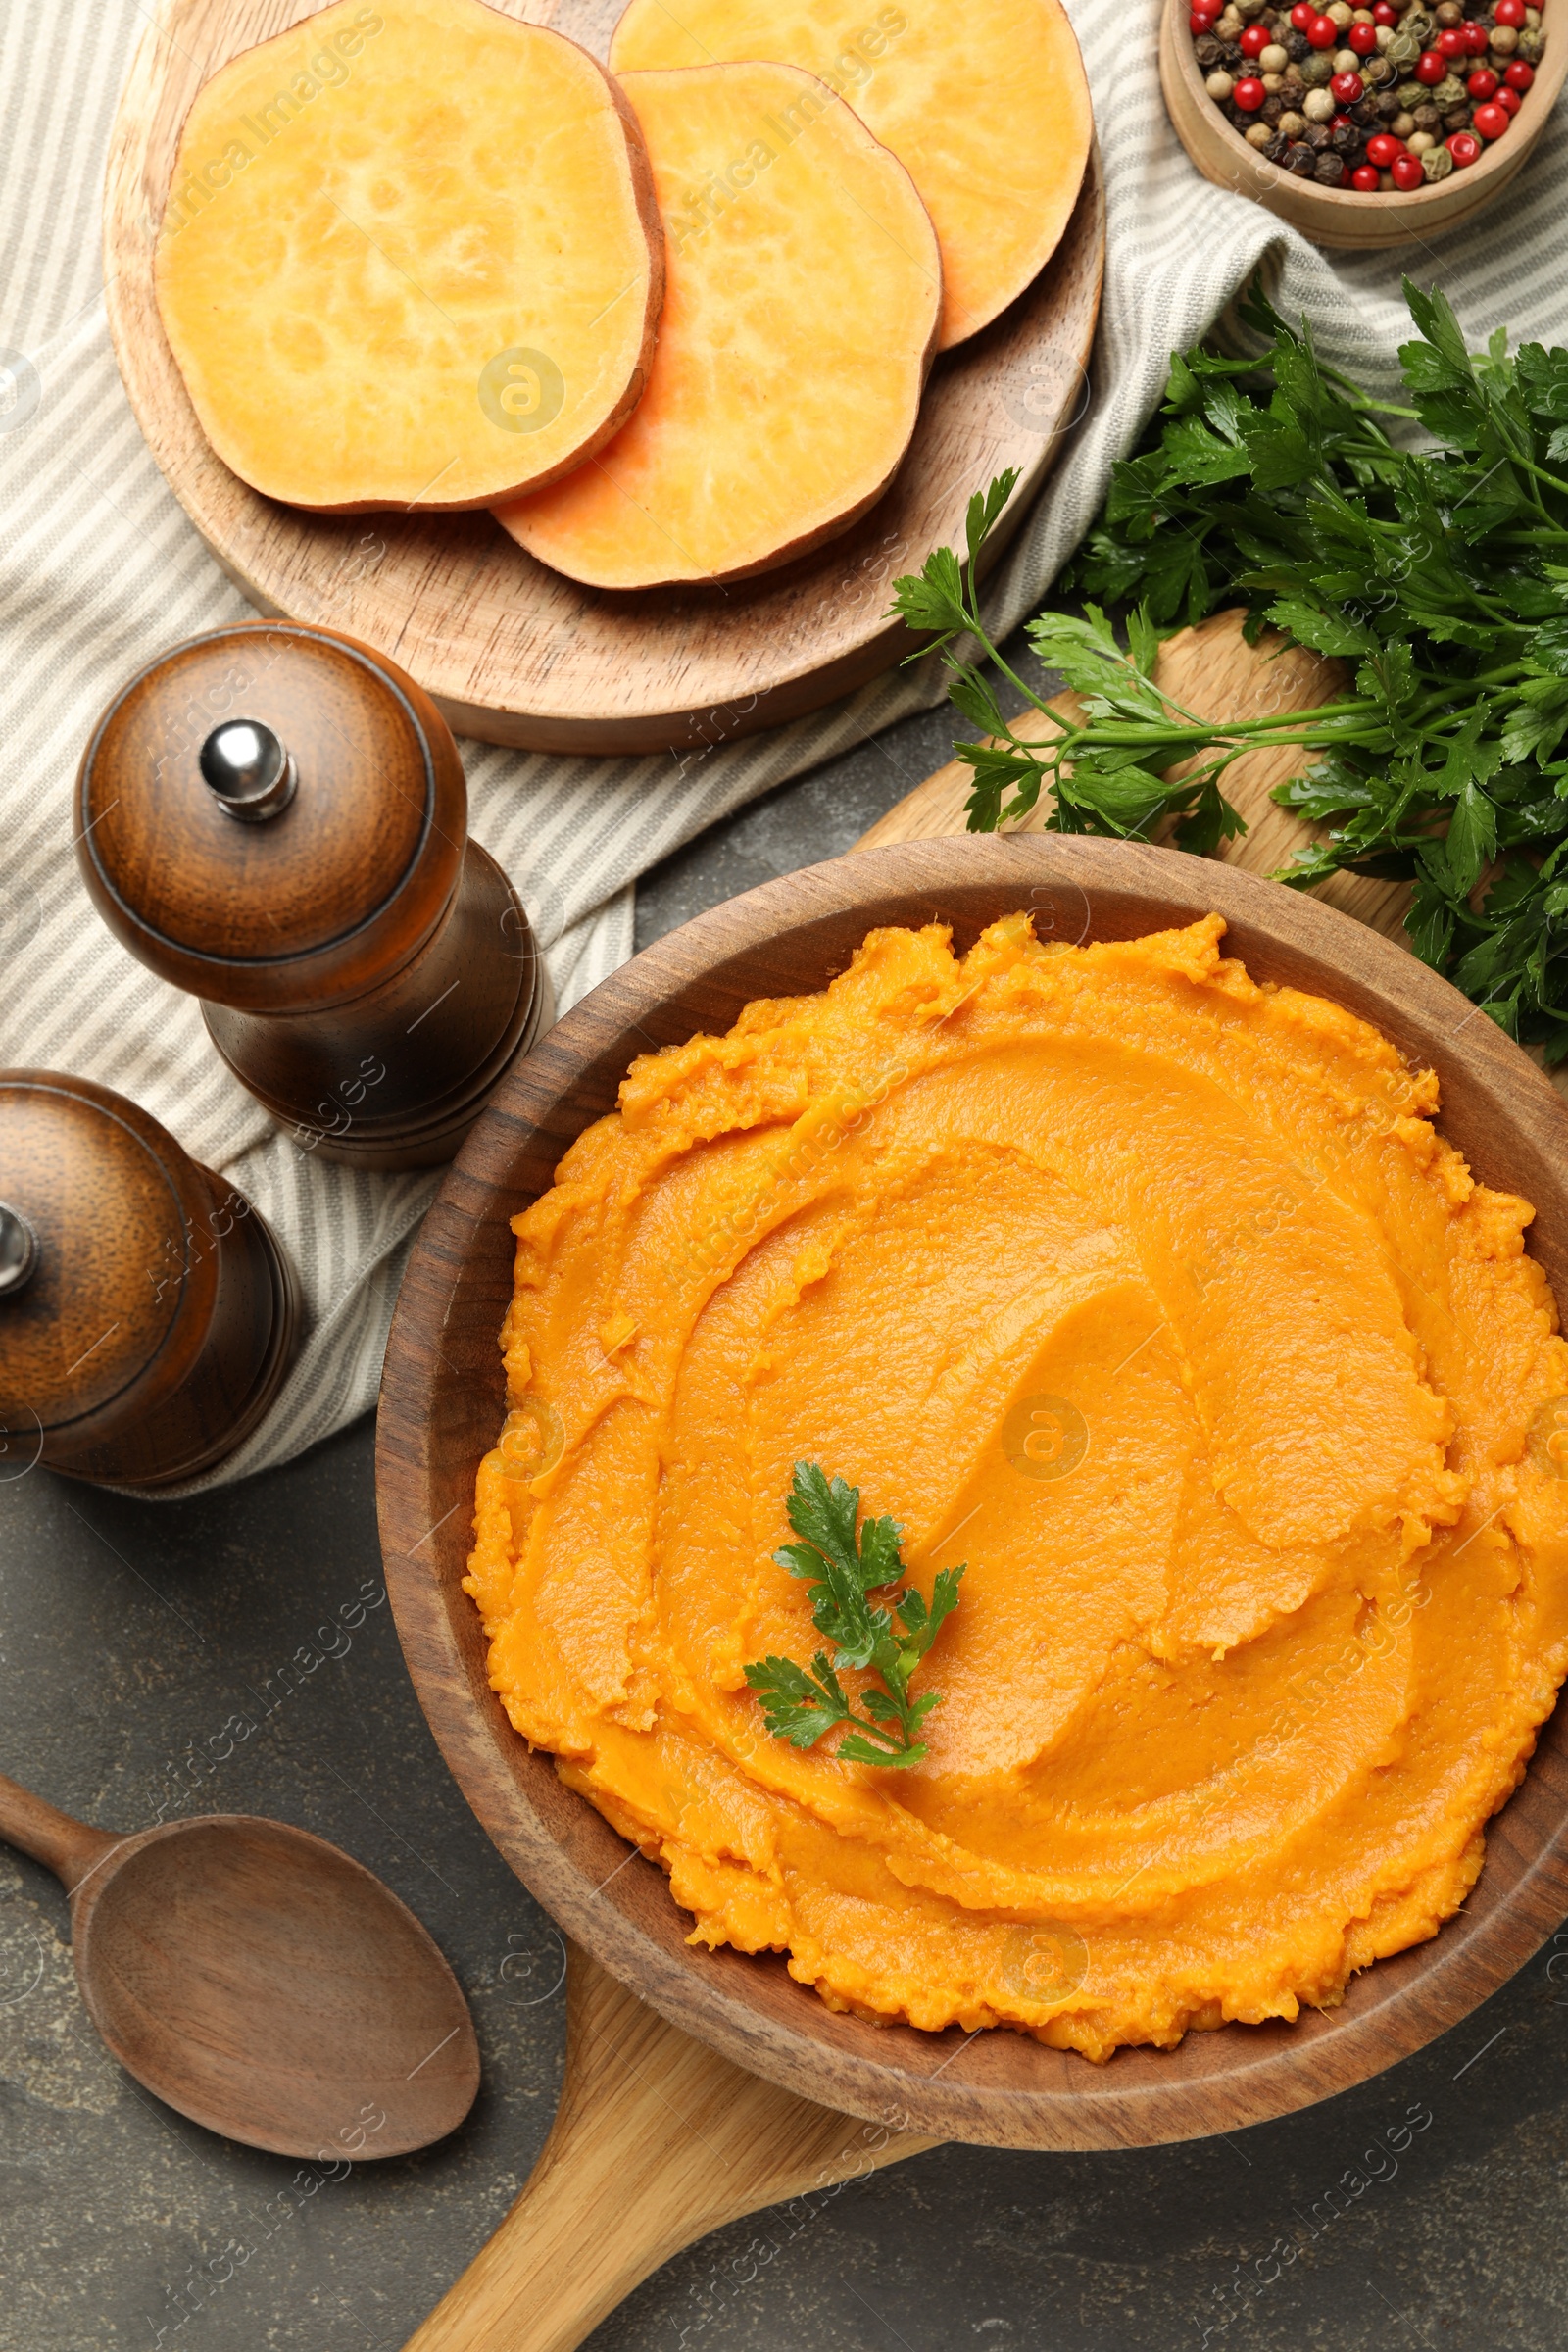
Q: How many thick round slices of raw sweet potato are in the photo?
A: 3